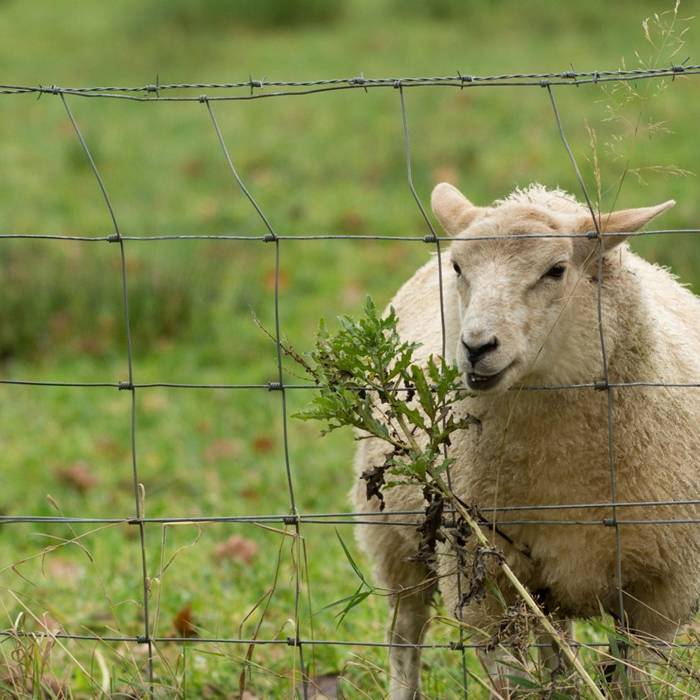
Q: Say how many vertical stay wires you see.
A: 4